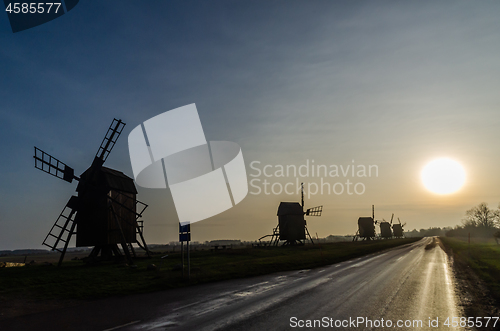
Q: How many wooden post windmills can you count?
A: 5